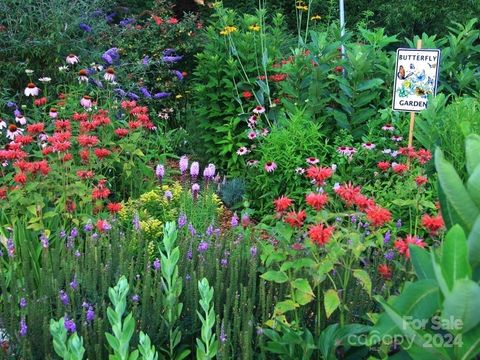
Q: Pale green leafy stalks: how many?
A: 6